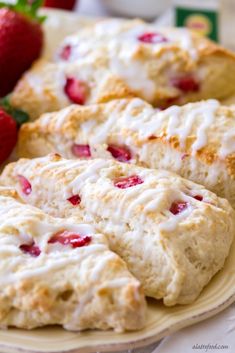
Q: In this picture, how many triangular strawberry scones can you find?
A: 4